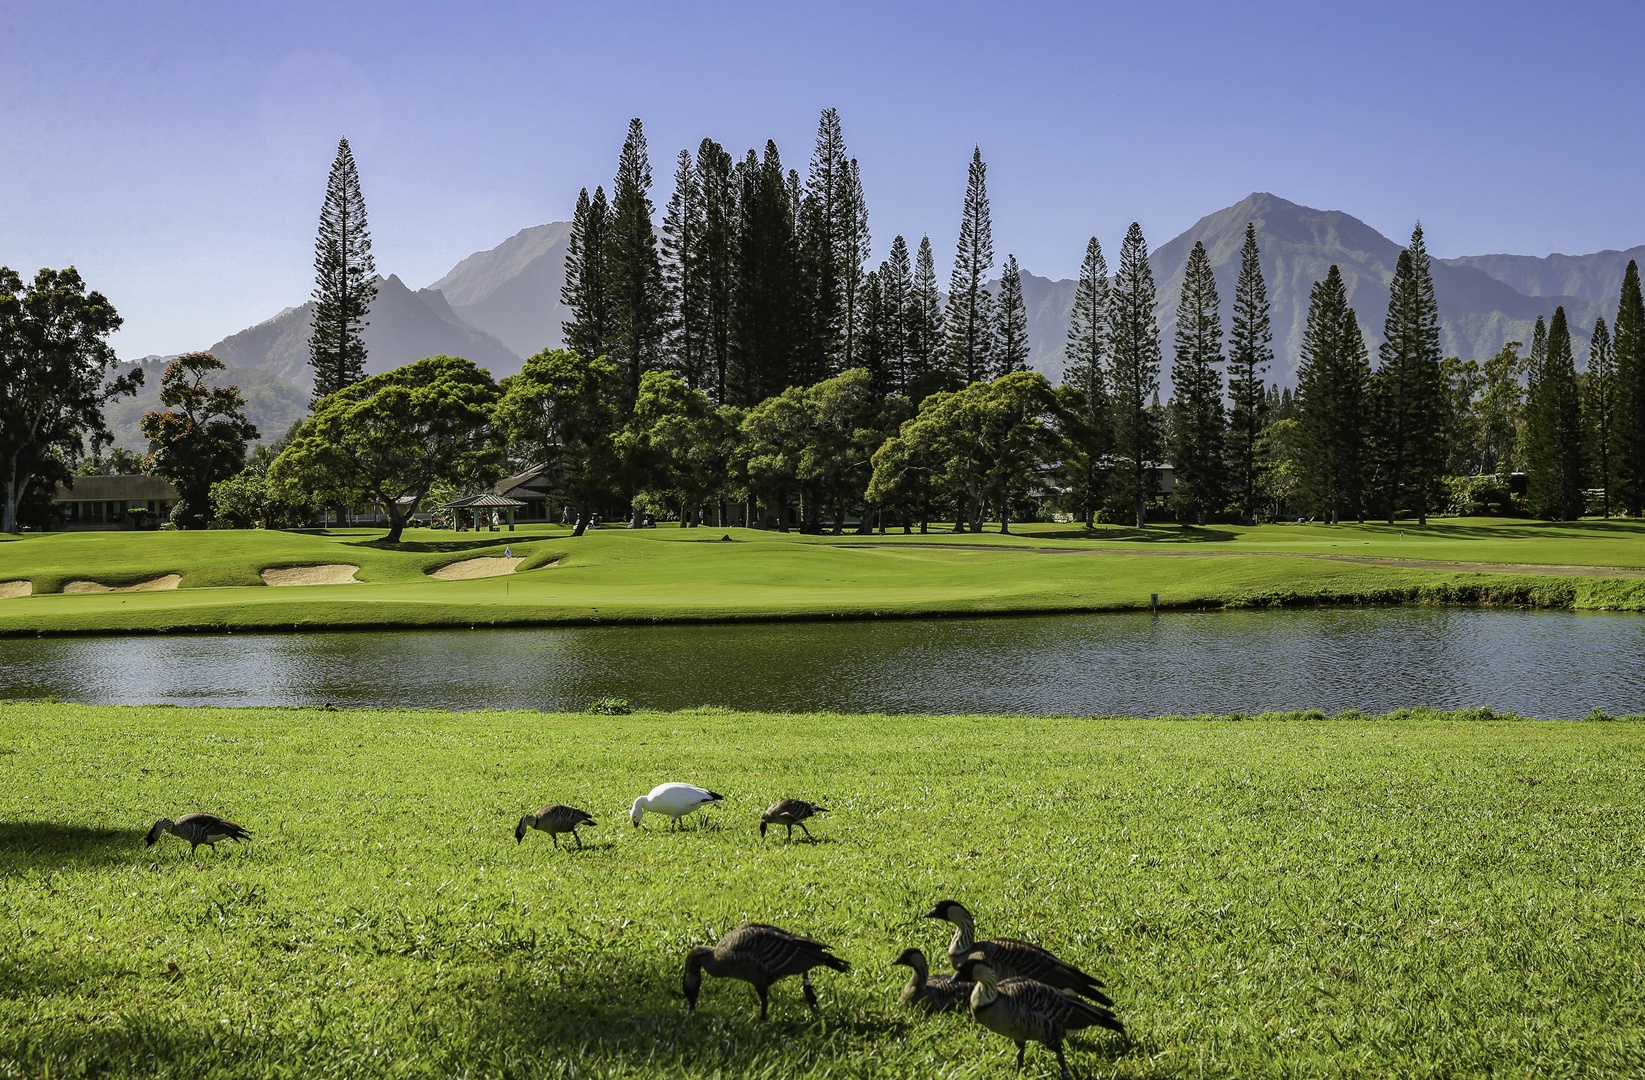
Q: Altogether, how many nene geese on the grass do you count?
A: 7